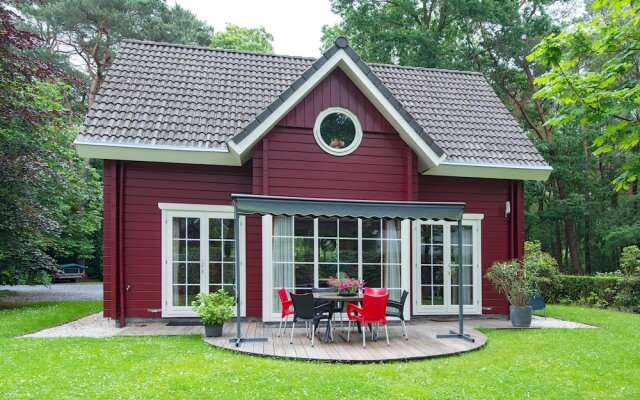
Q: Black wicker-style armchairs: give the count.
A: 3